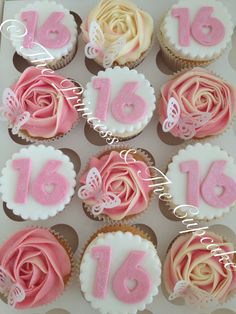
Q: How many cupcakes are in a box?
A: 12